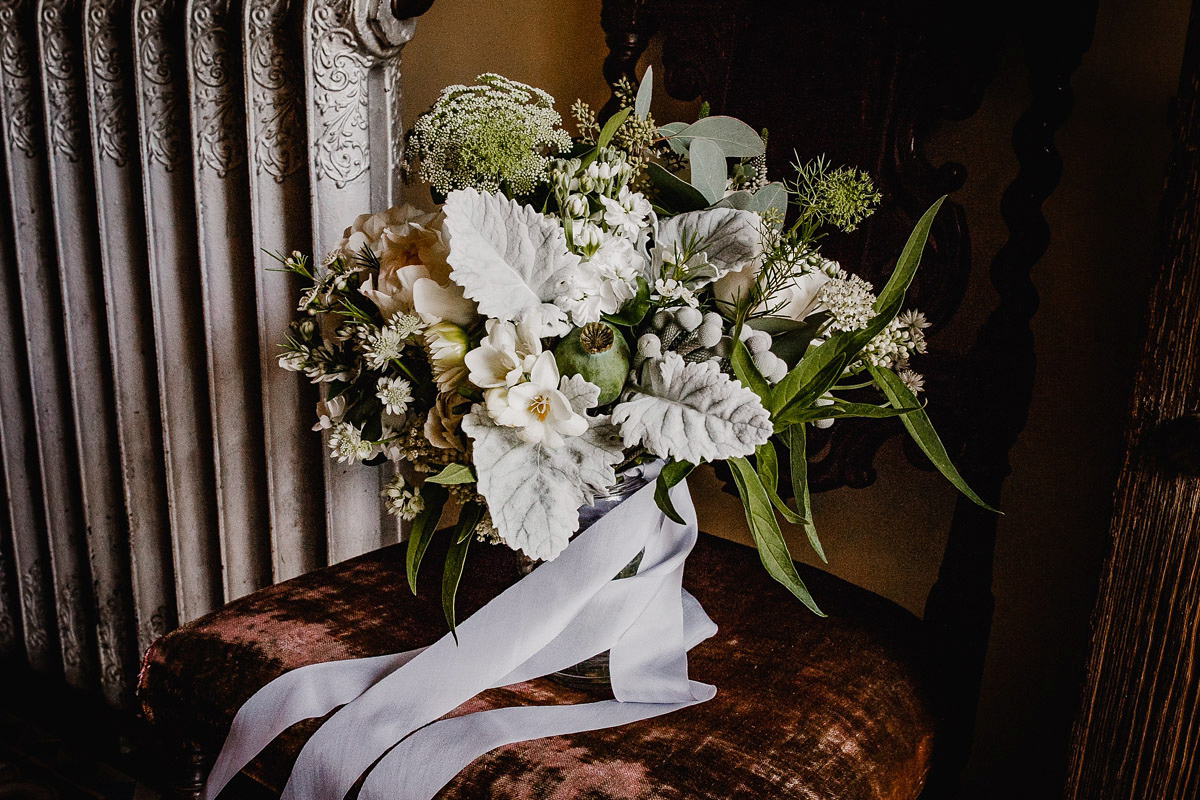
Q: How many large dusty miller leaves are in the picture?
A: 4